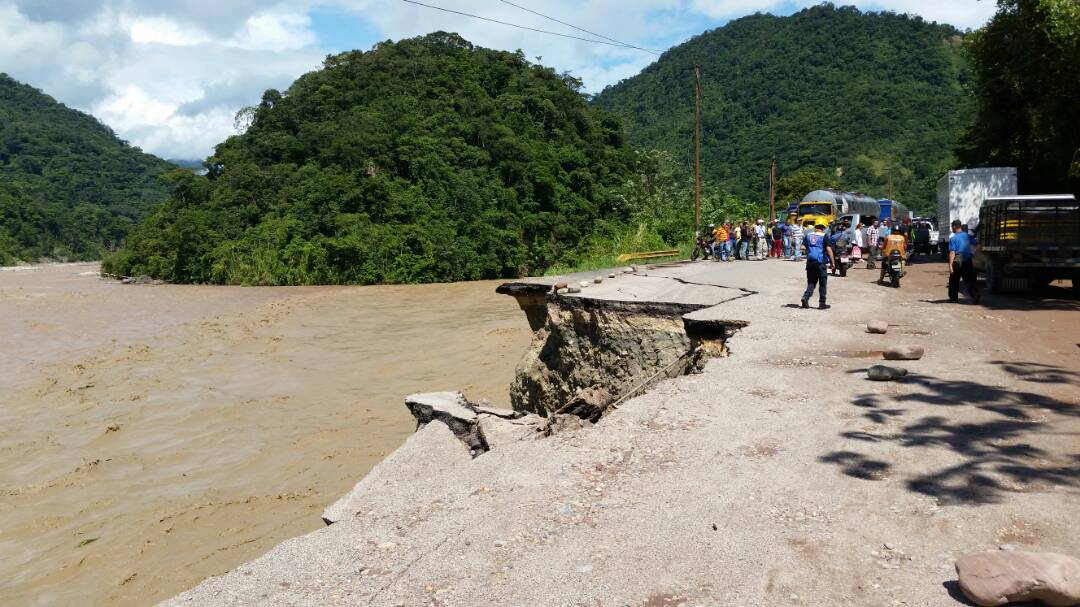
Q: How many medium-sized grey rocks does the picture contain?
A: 3